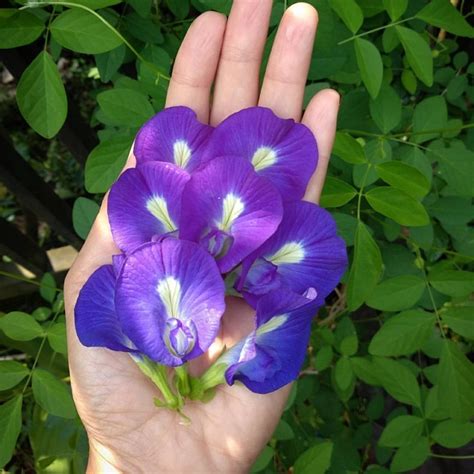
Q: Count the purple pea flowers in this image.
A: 8